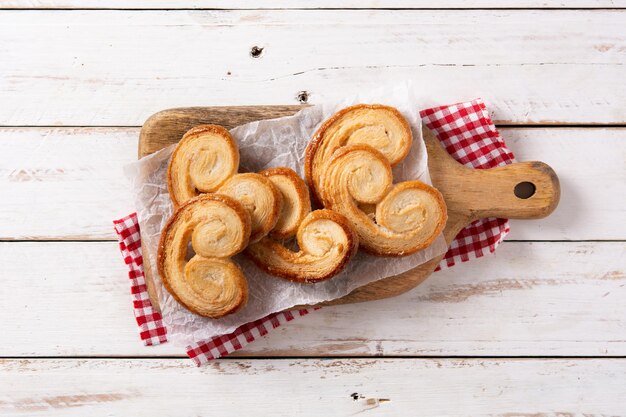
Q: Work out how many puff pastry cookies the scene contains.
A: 5